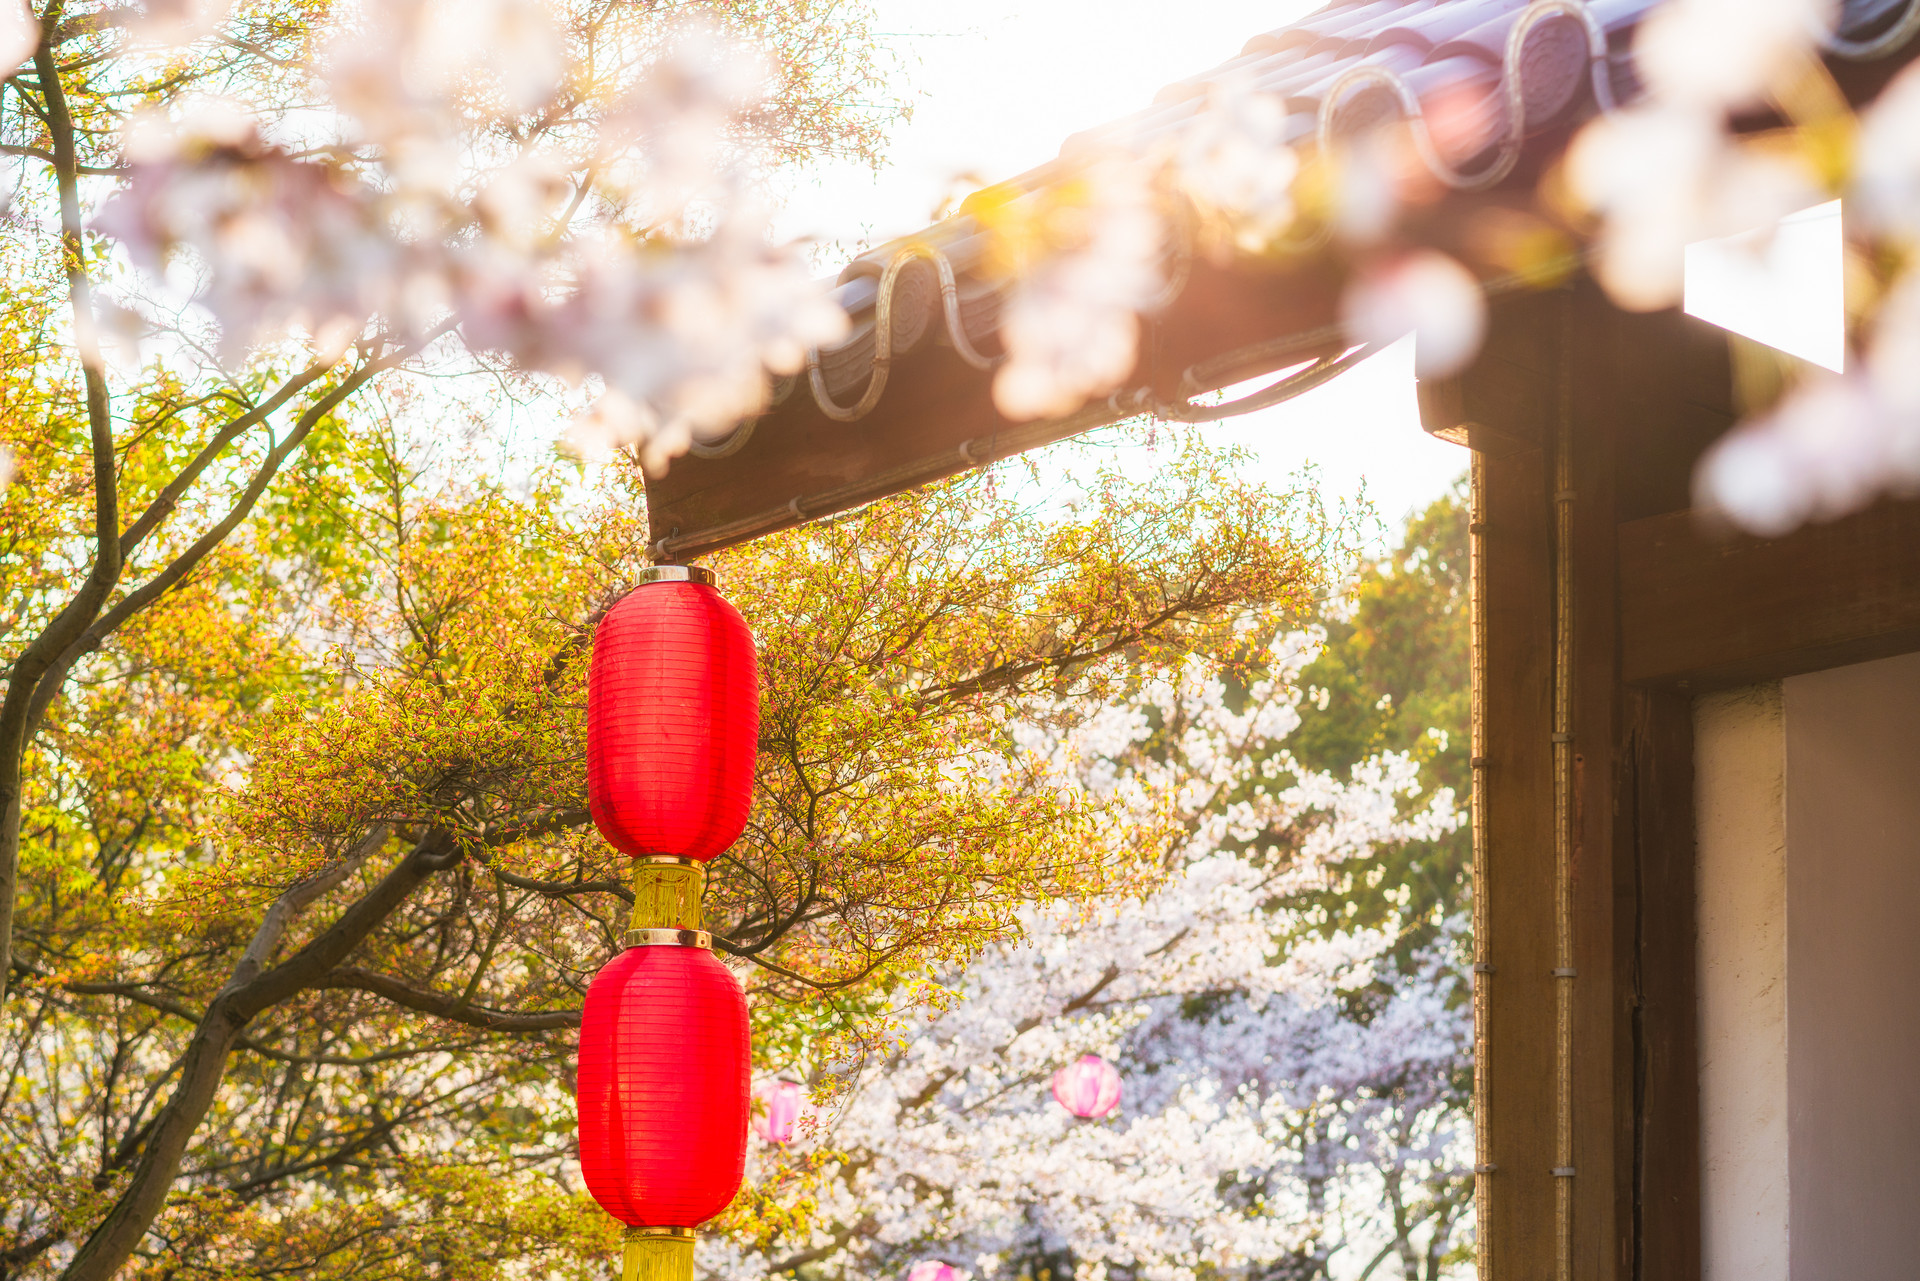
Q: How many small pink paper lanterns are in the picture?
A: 3